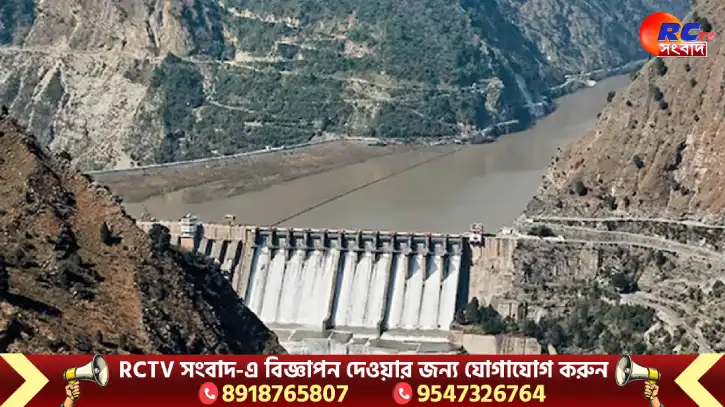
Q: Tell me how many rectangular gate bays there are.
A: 12